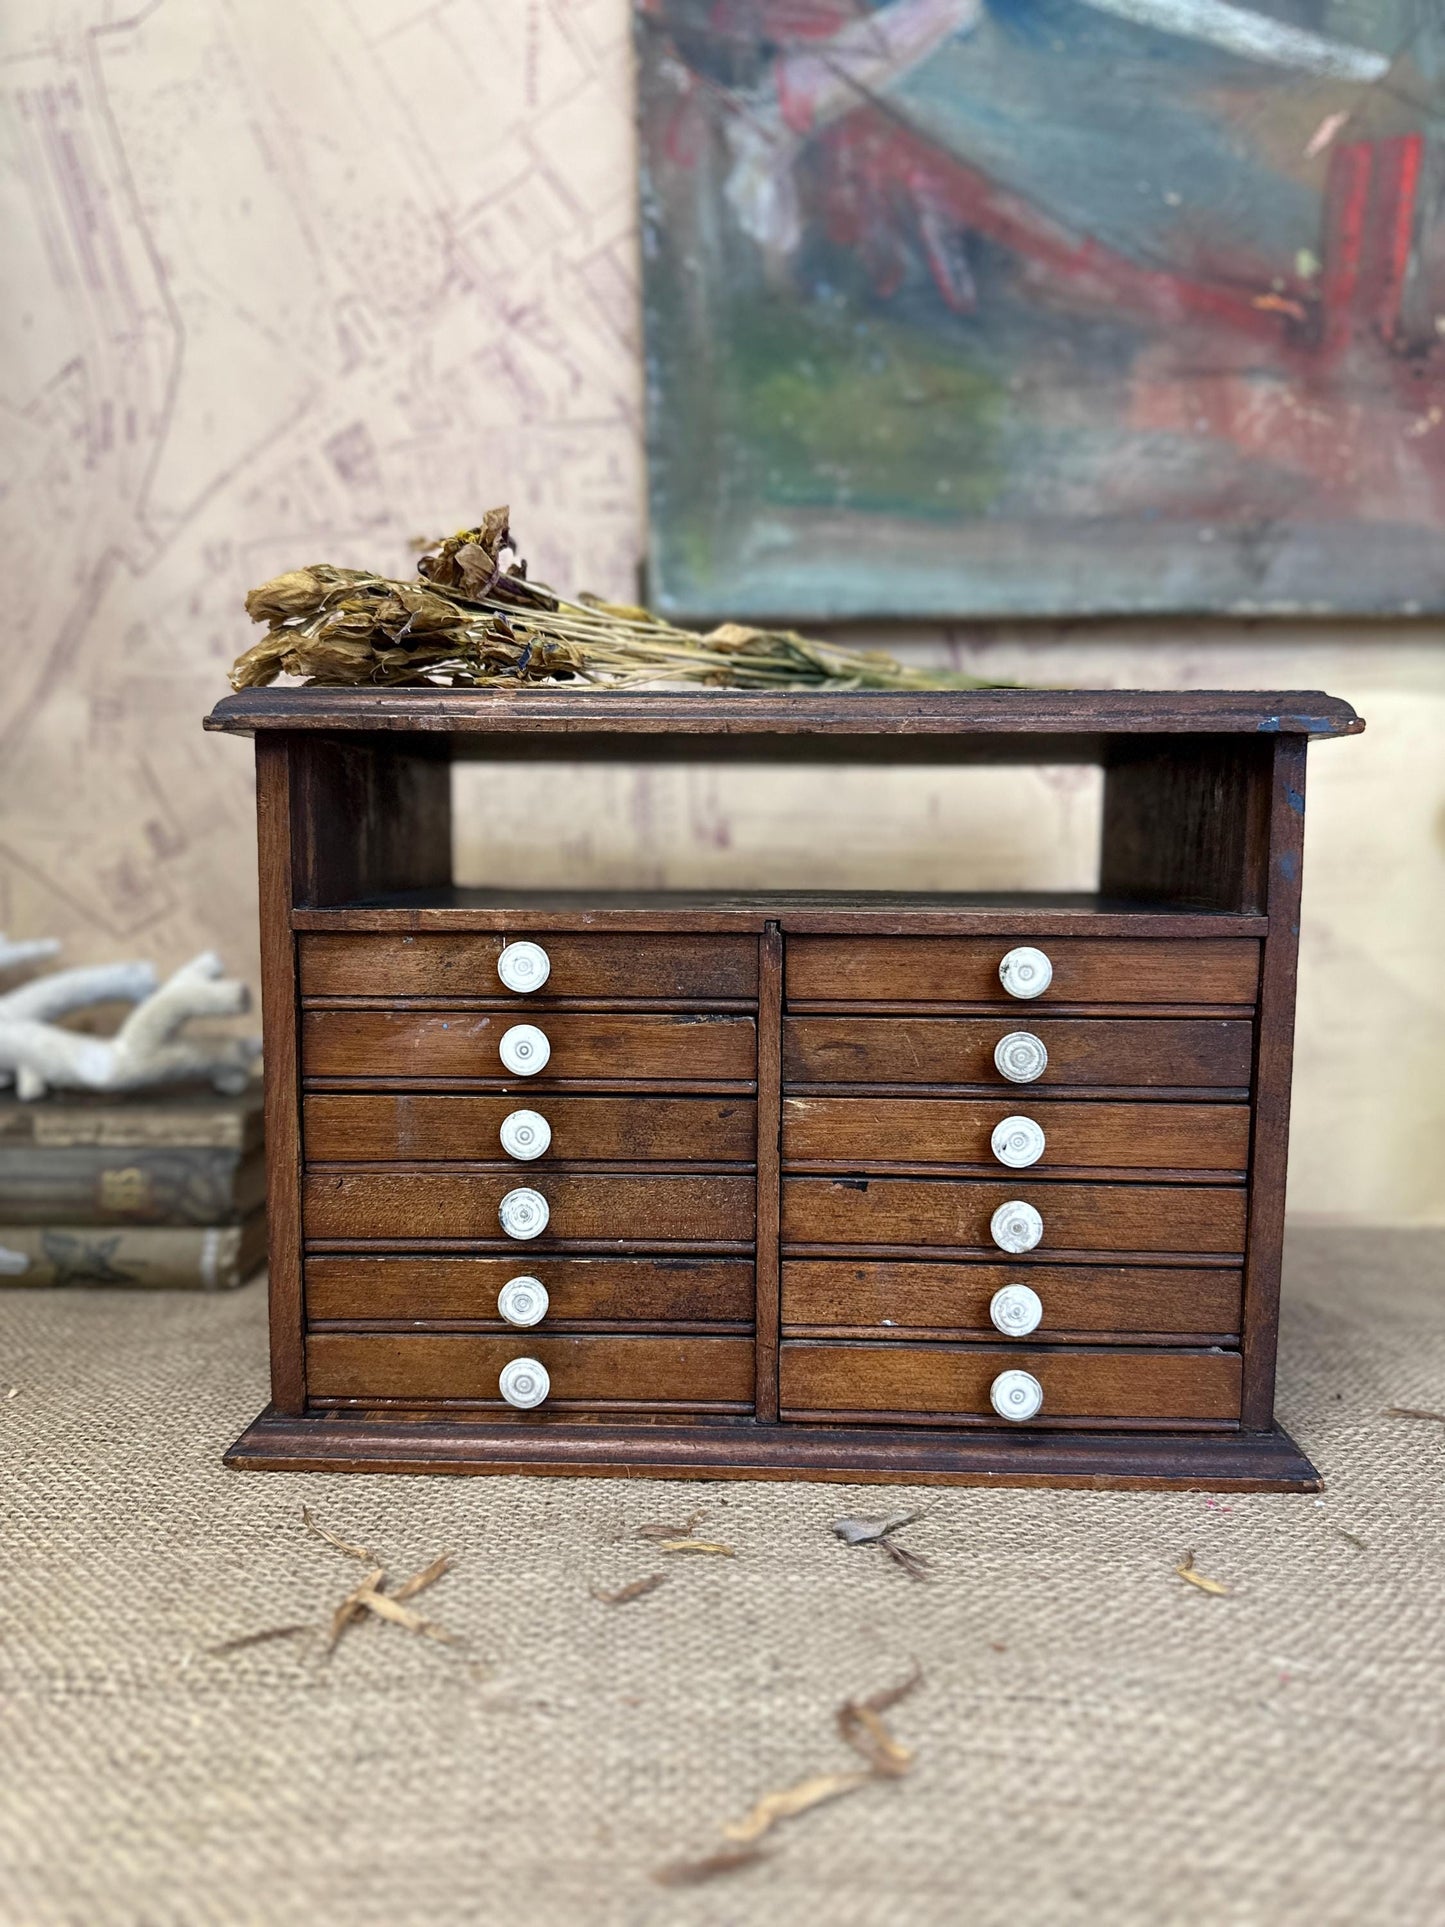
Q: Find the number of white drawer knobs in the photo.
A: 12